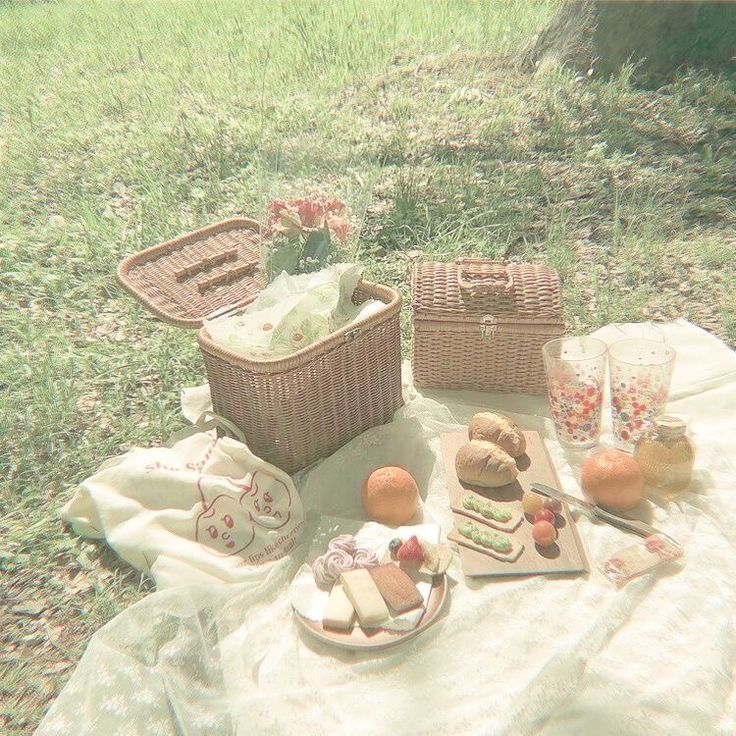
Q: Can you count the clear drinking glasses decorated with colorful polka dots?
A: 2